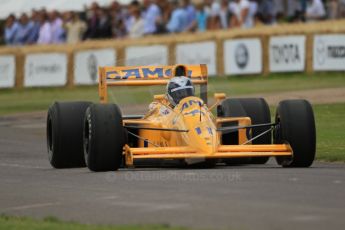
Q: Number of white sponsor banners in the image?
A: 8